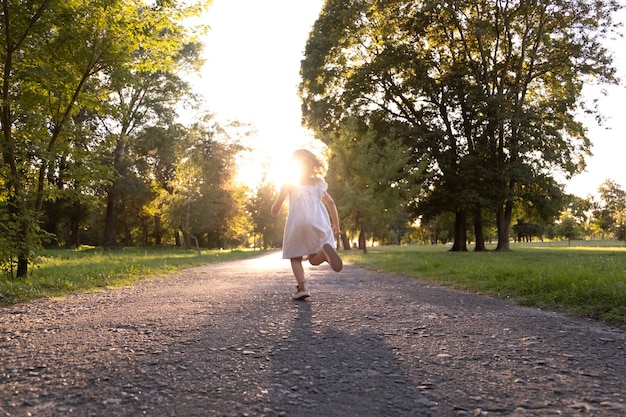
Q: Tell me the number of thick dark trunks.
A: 3